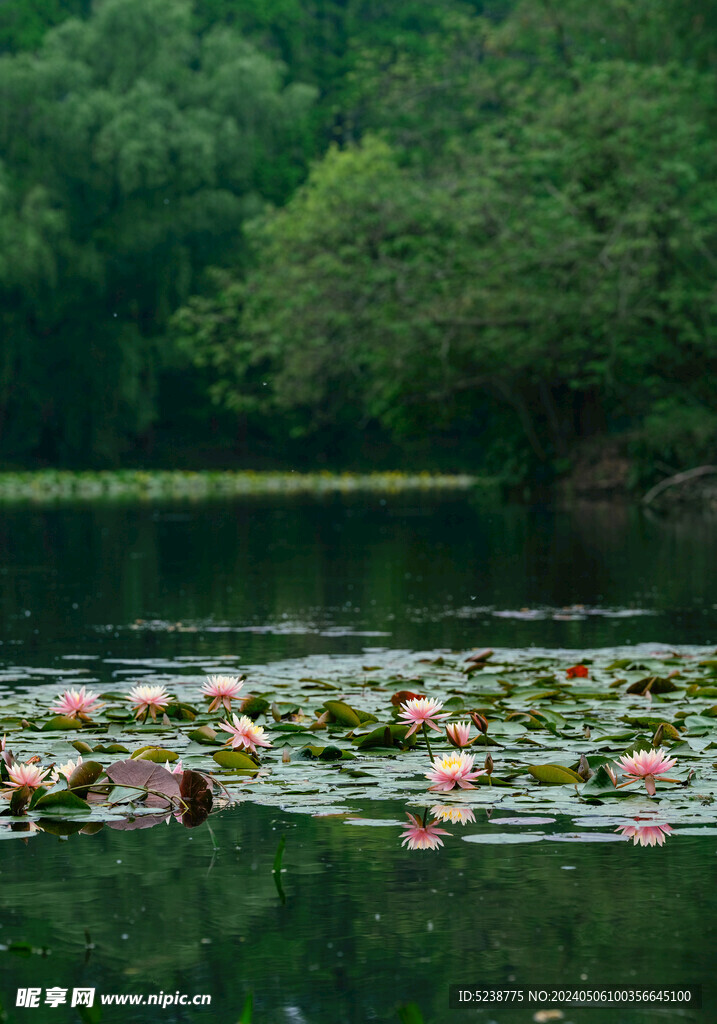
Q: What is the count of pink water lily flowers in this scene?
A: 11